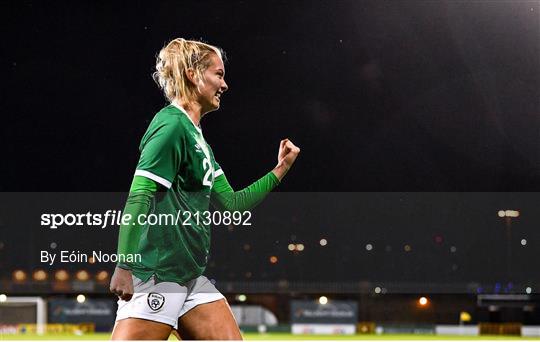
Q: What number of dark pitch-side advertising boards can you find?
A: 2